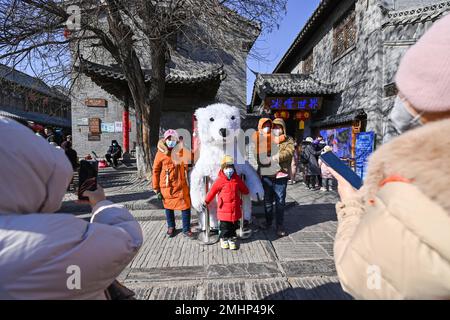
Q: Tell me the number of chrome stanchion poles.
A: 2